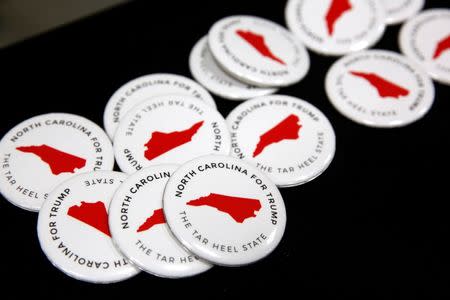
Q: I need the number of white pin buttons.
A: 13